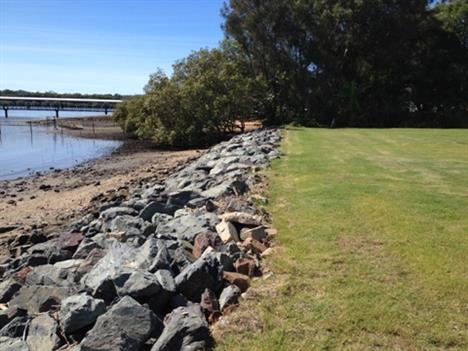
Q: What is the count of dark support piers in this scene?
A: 3